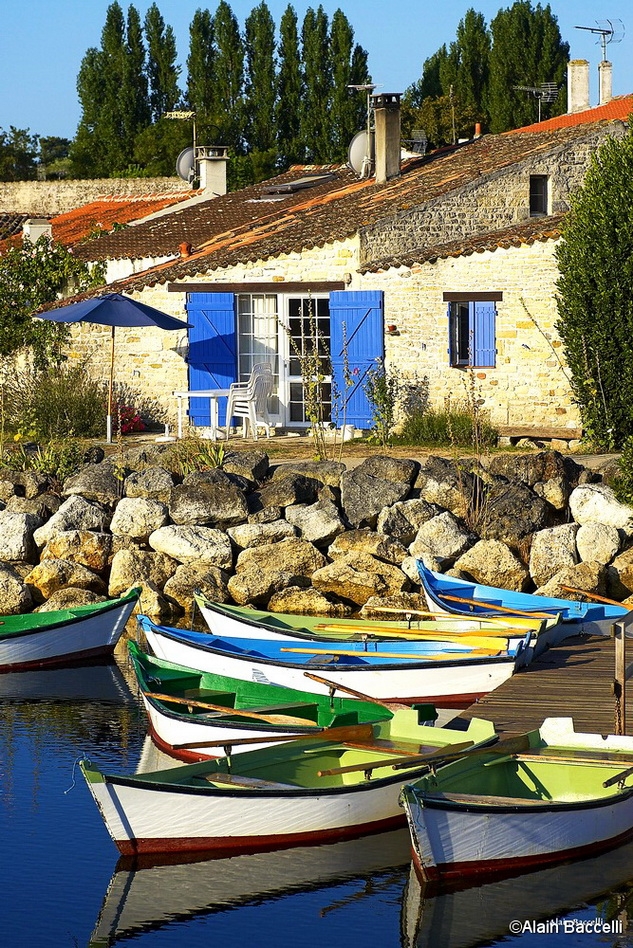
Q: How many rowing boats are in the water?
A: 7